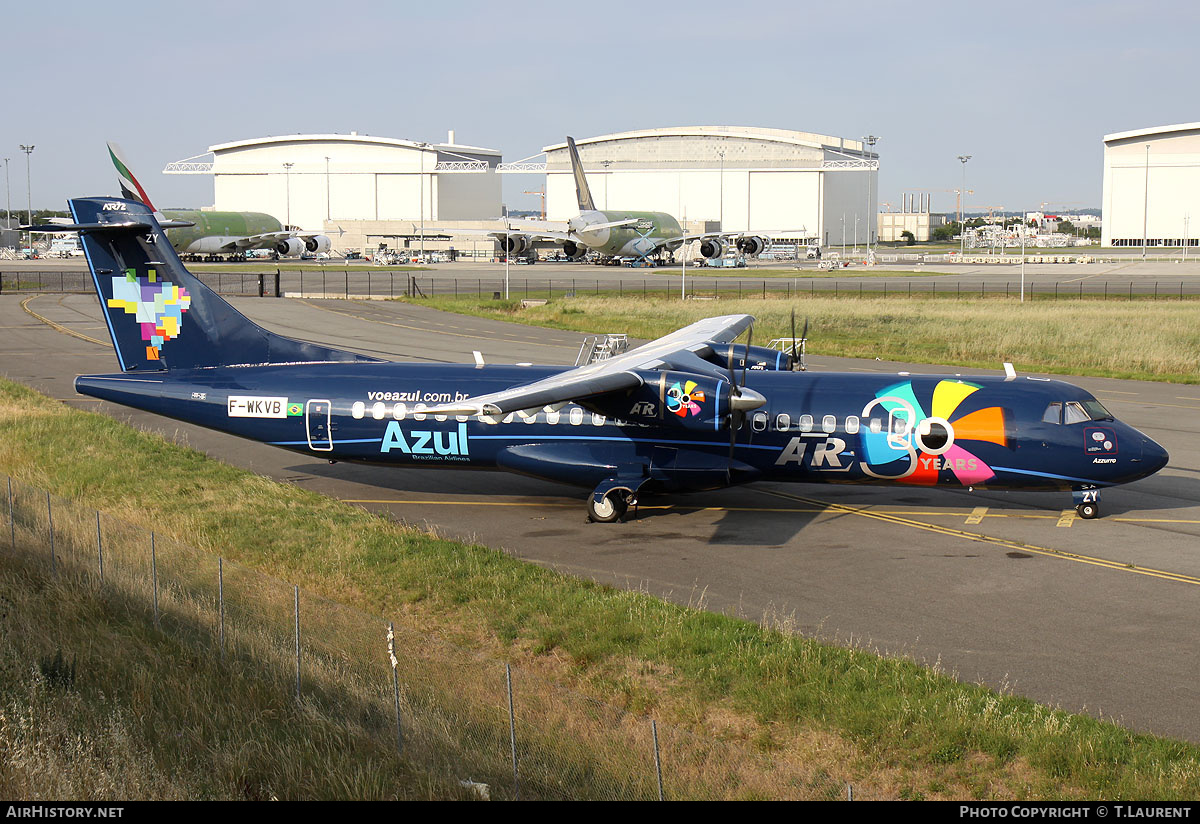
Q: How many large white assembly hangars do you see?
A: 3